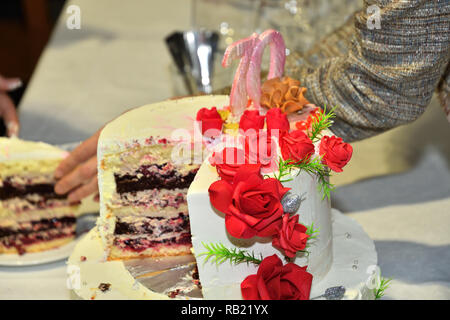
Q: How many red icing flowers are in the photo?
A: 10